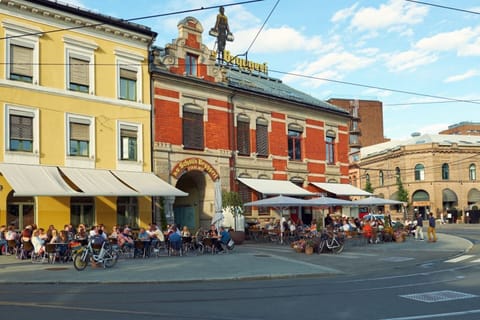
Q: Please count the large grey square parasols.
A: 3